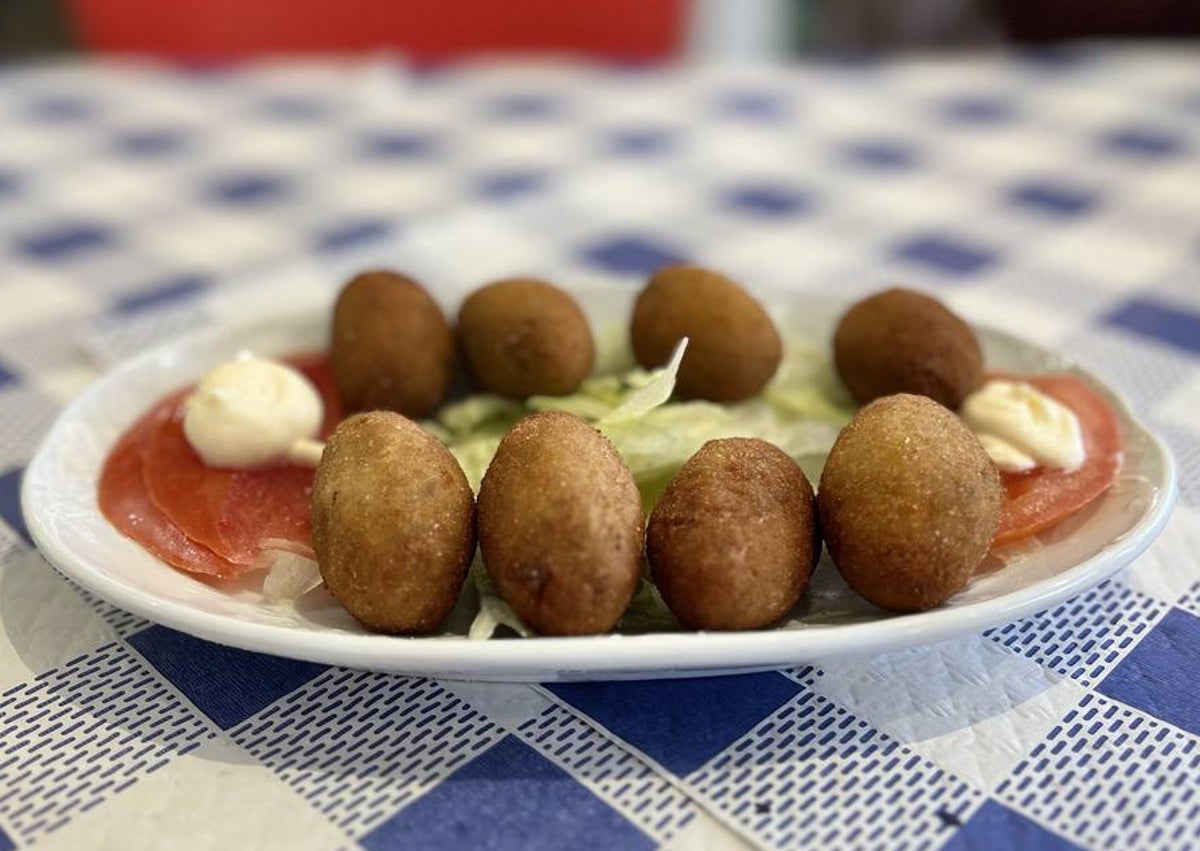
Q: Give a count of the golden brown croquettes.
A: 8